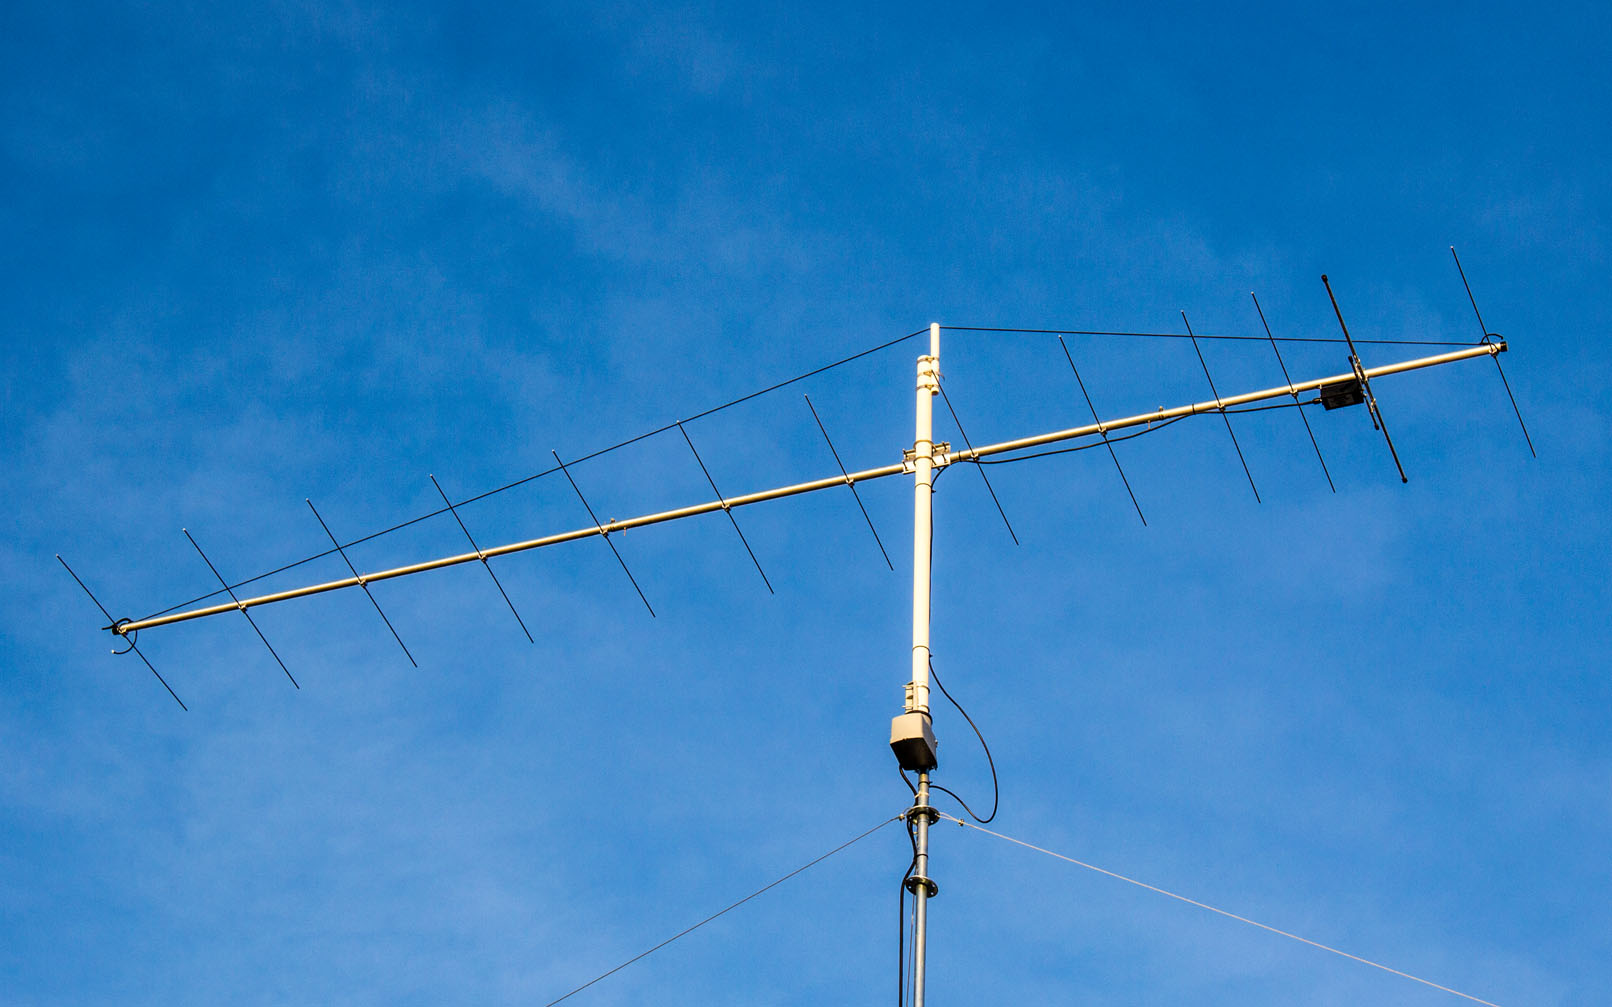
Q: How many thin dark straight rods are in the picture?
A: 13